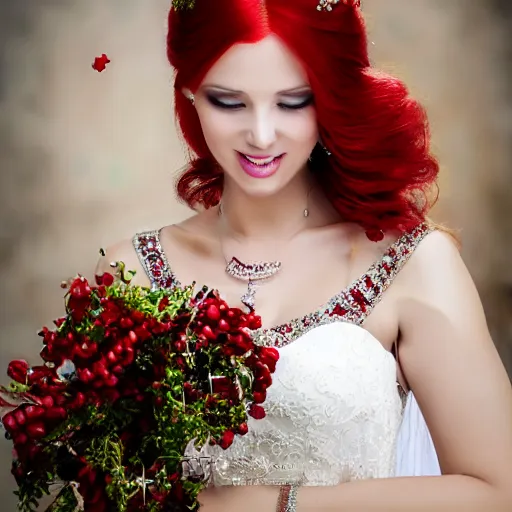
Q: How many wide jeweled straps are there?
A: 2